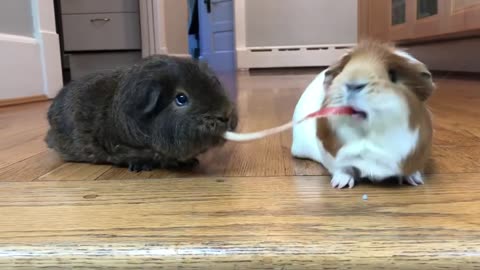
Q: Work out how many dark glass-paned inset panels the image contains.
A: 2